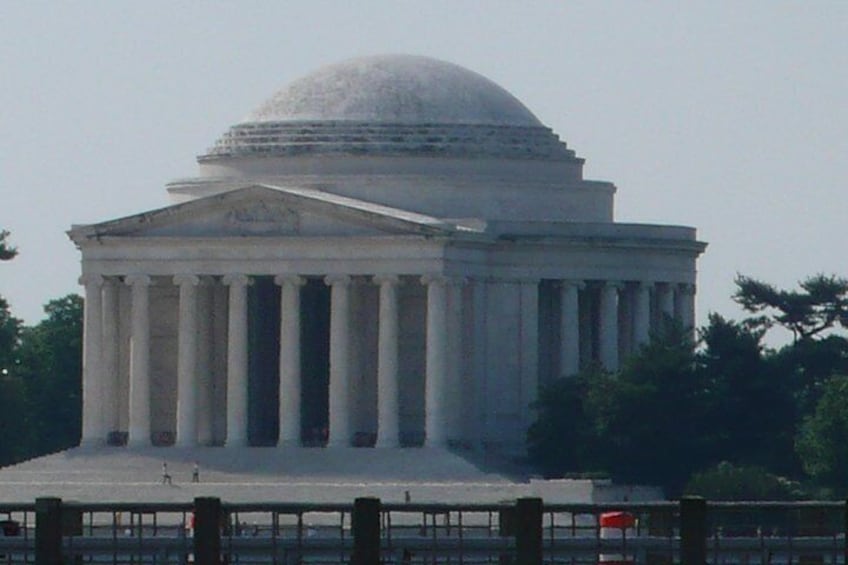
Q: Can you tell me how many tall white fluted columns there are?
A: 13